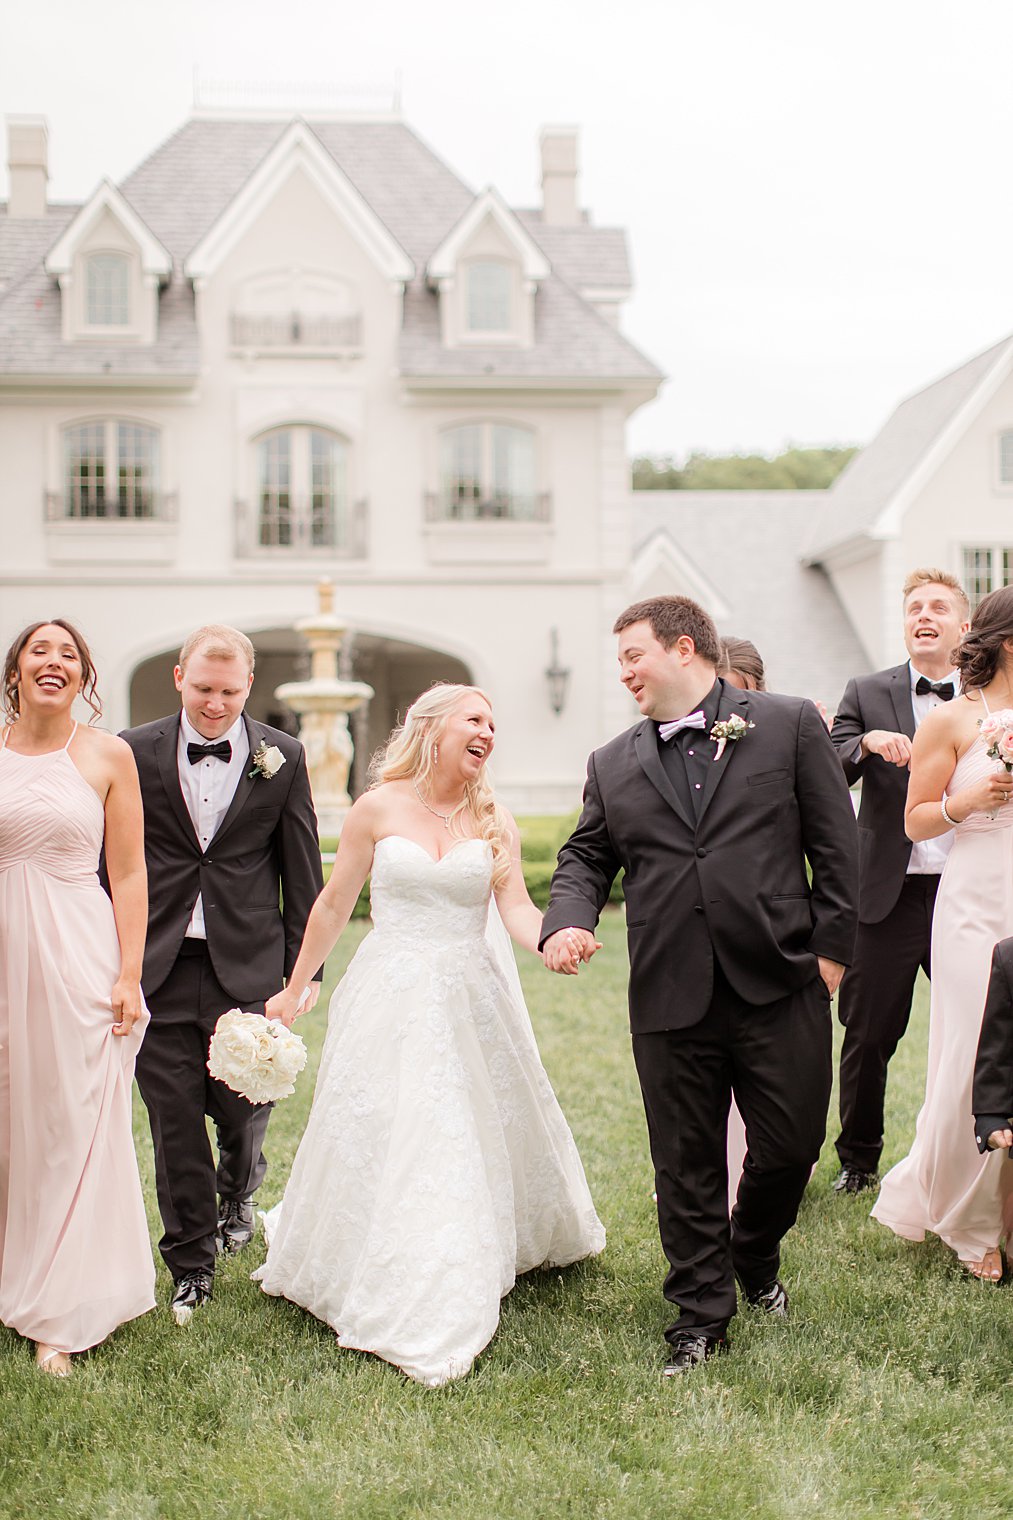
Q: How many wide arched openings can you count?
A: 1